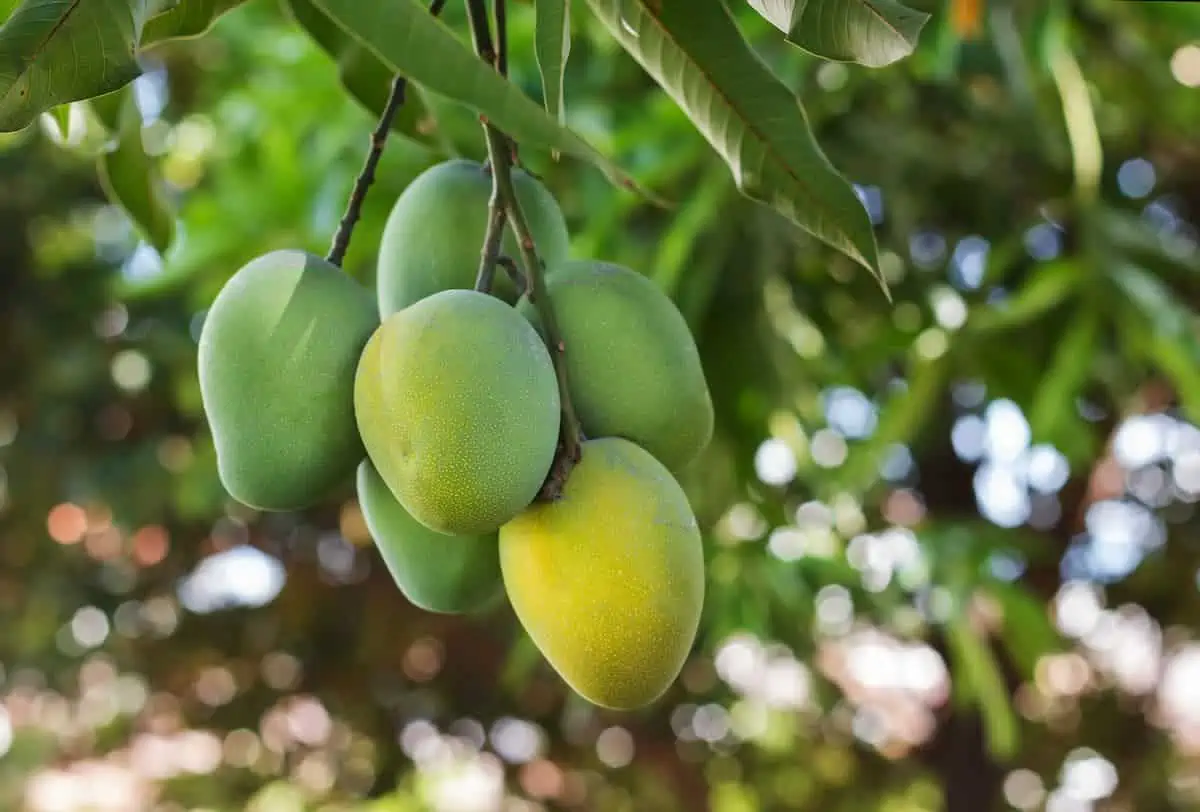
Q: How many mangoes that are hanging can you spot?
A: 6